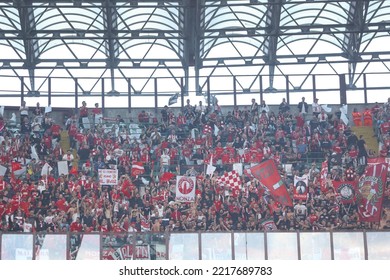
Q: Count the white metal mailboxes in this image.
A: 0